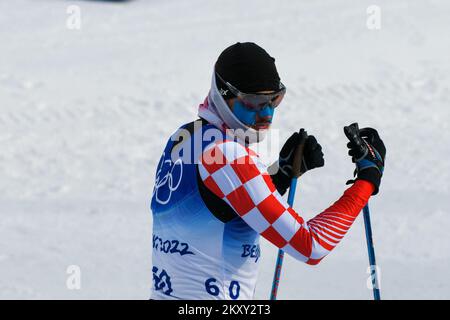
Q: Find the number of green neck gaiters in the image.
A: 0